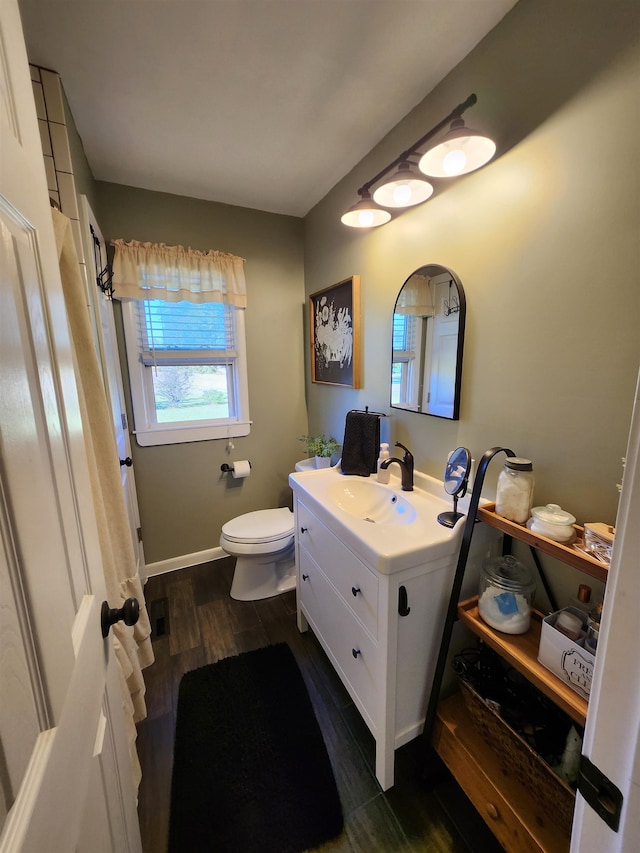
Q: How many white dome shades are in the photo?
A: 3